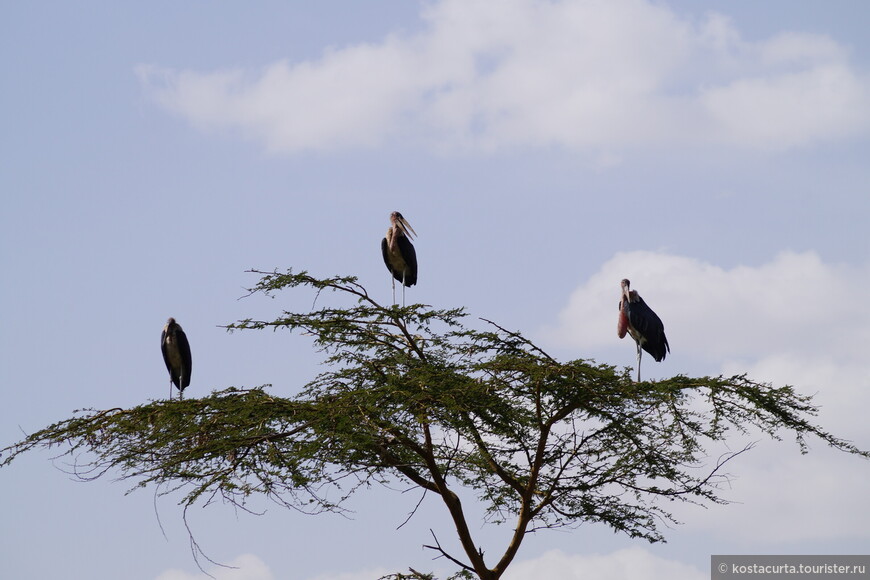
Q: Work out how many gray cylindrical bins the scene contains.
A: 0